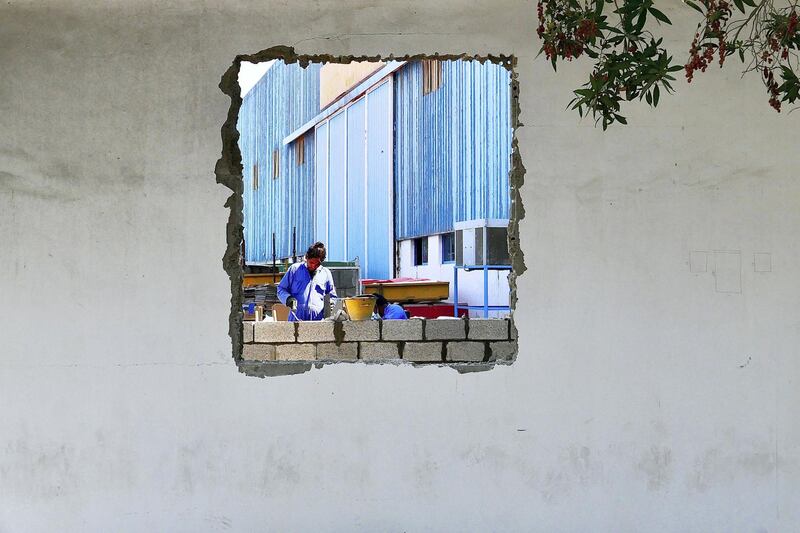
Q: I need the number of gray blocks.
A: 14